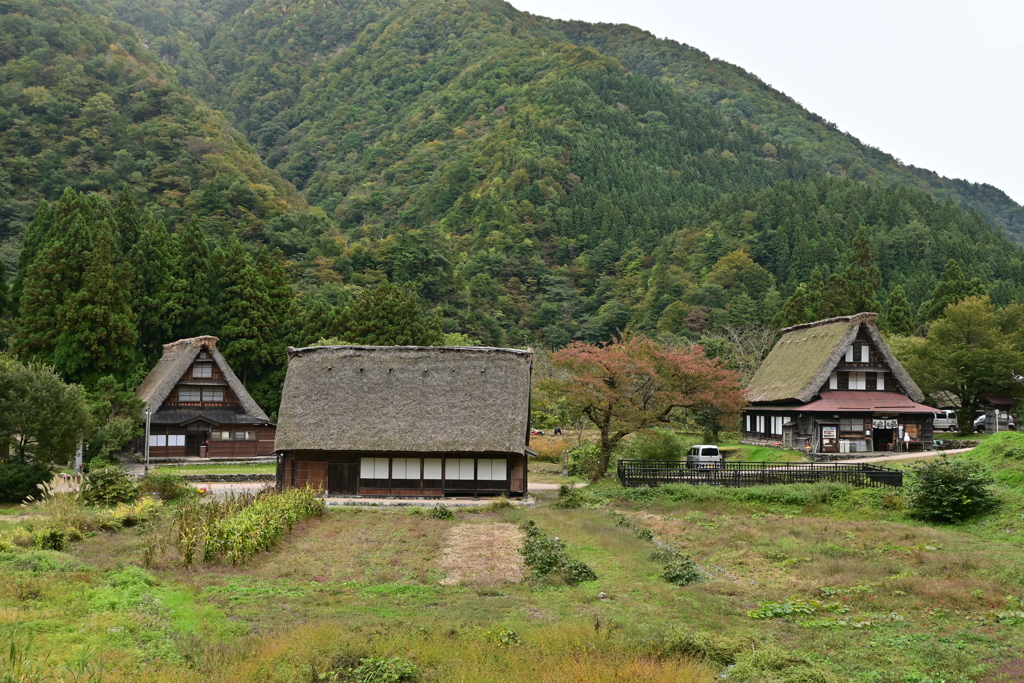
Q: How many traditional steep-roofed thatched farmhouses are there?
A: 3